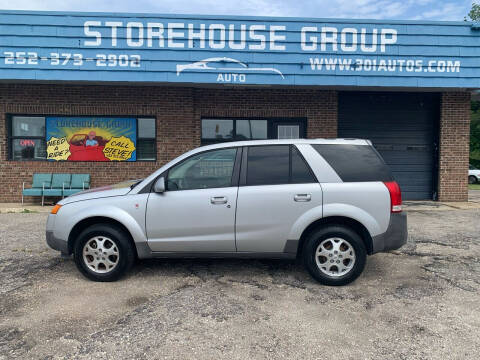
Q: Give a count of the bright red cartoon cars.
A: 1